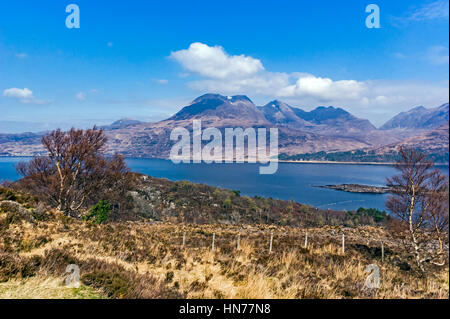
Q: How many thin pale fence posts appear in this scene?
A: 7